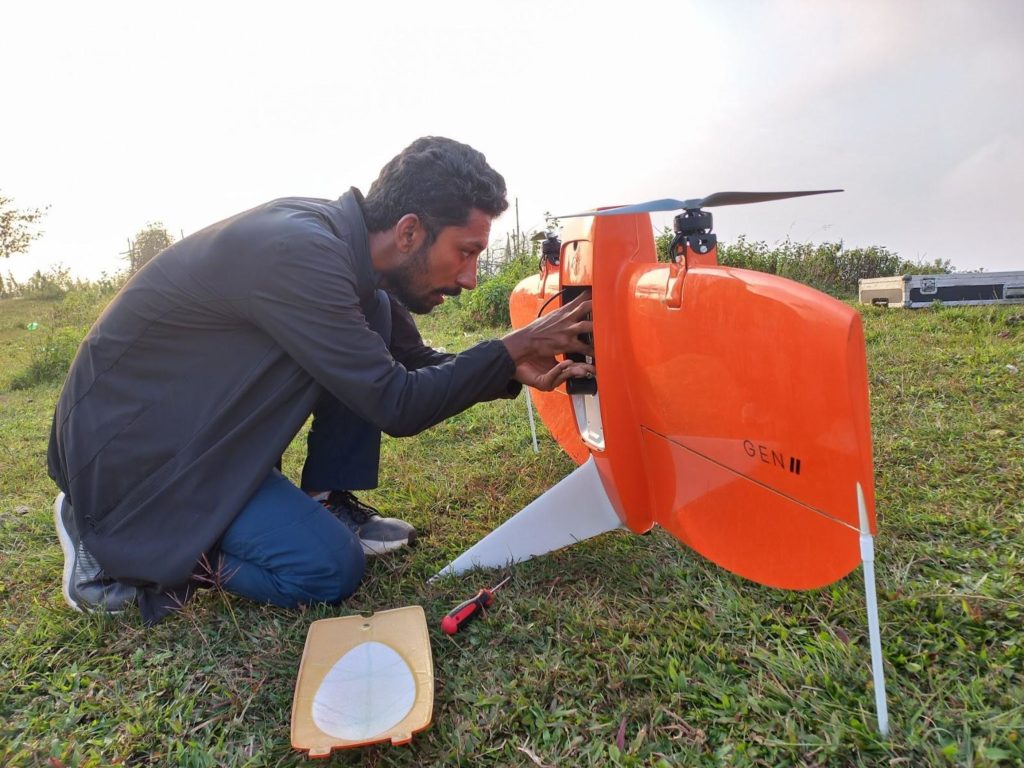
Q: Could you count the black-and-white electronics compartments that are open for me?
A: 1